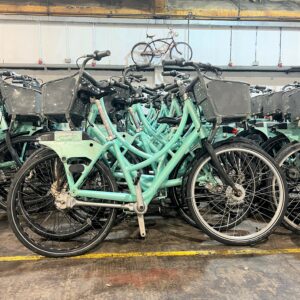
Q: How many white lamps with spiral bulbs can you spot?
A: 0